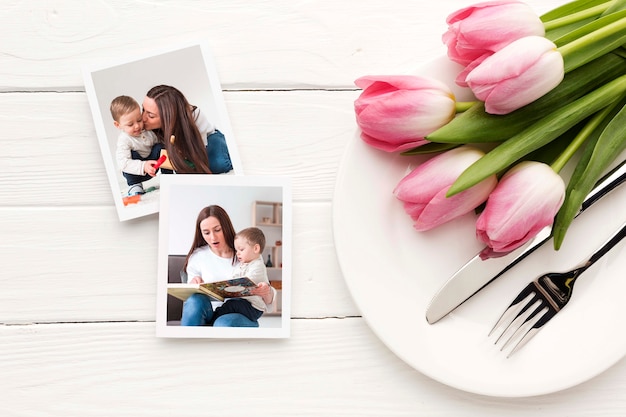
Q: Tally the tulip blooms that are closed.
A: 5